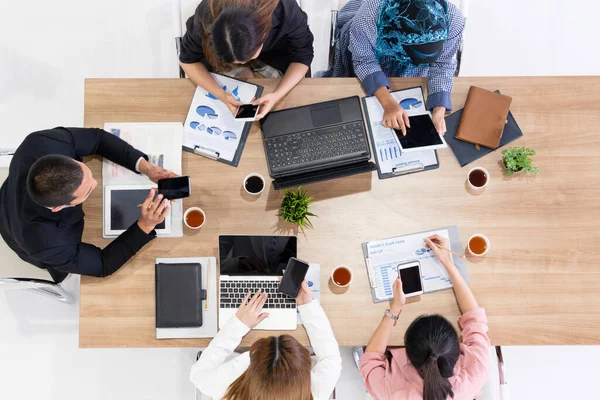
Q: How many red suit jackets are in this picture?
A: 0